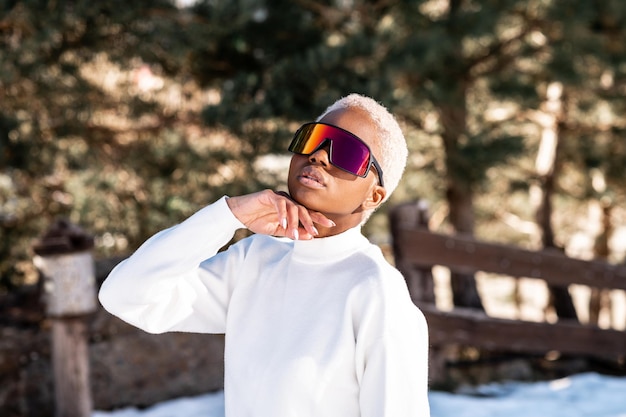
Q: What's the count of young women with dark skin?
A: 1